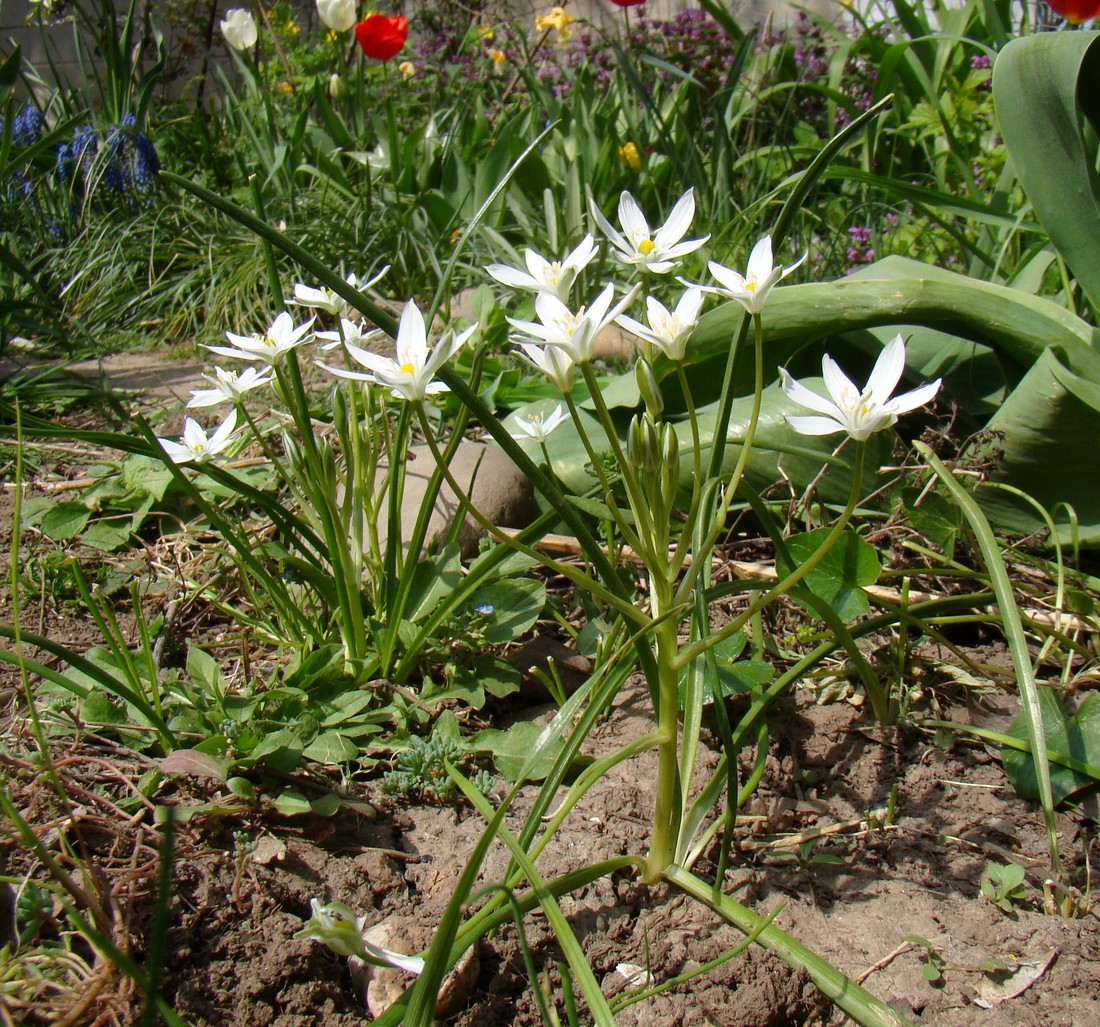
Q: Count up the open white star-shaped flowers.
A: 14